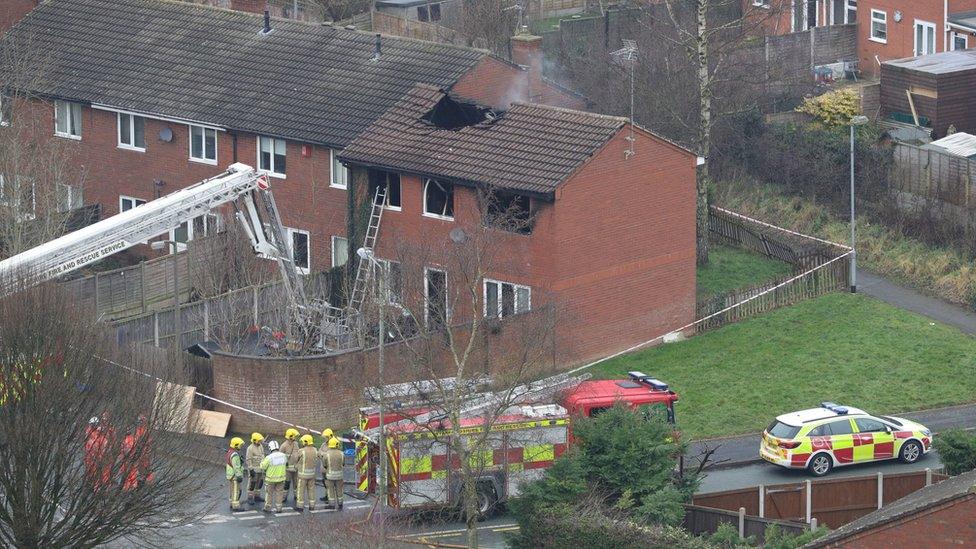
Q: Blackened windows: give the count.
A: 3